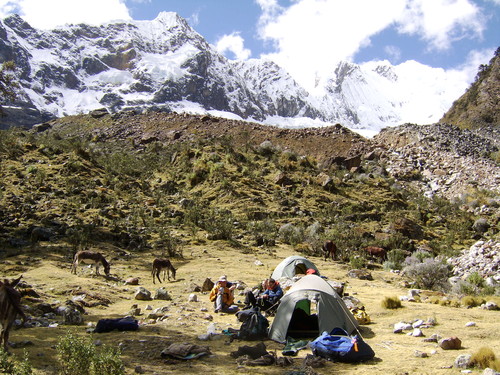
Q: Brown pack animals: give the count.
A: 5